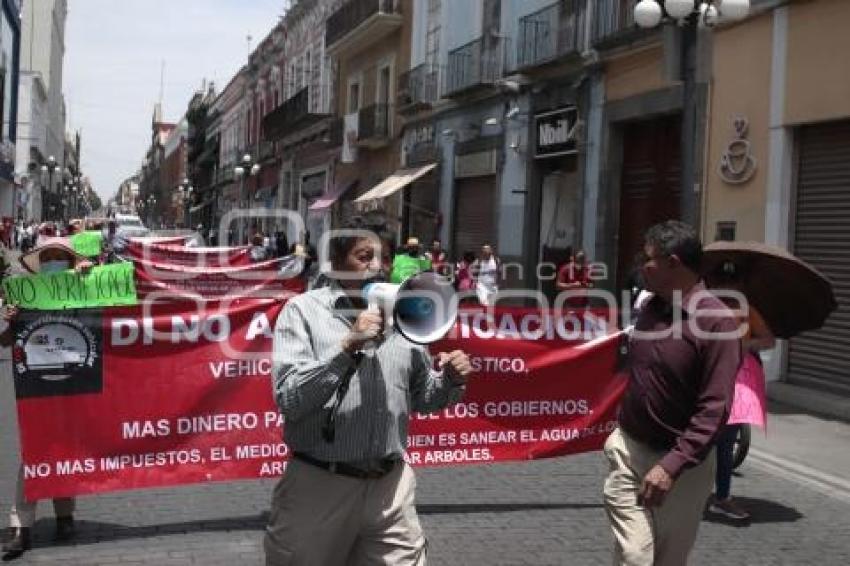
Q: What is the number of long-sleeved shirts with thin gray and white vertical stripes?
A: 1